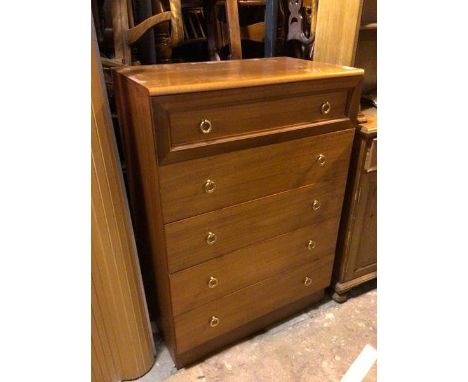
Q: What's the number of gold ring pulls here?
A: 10